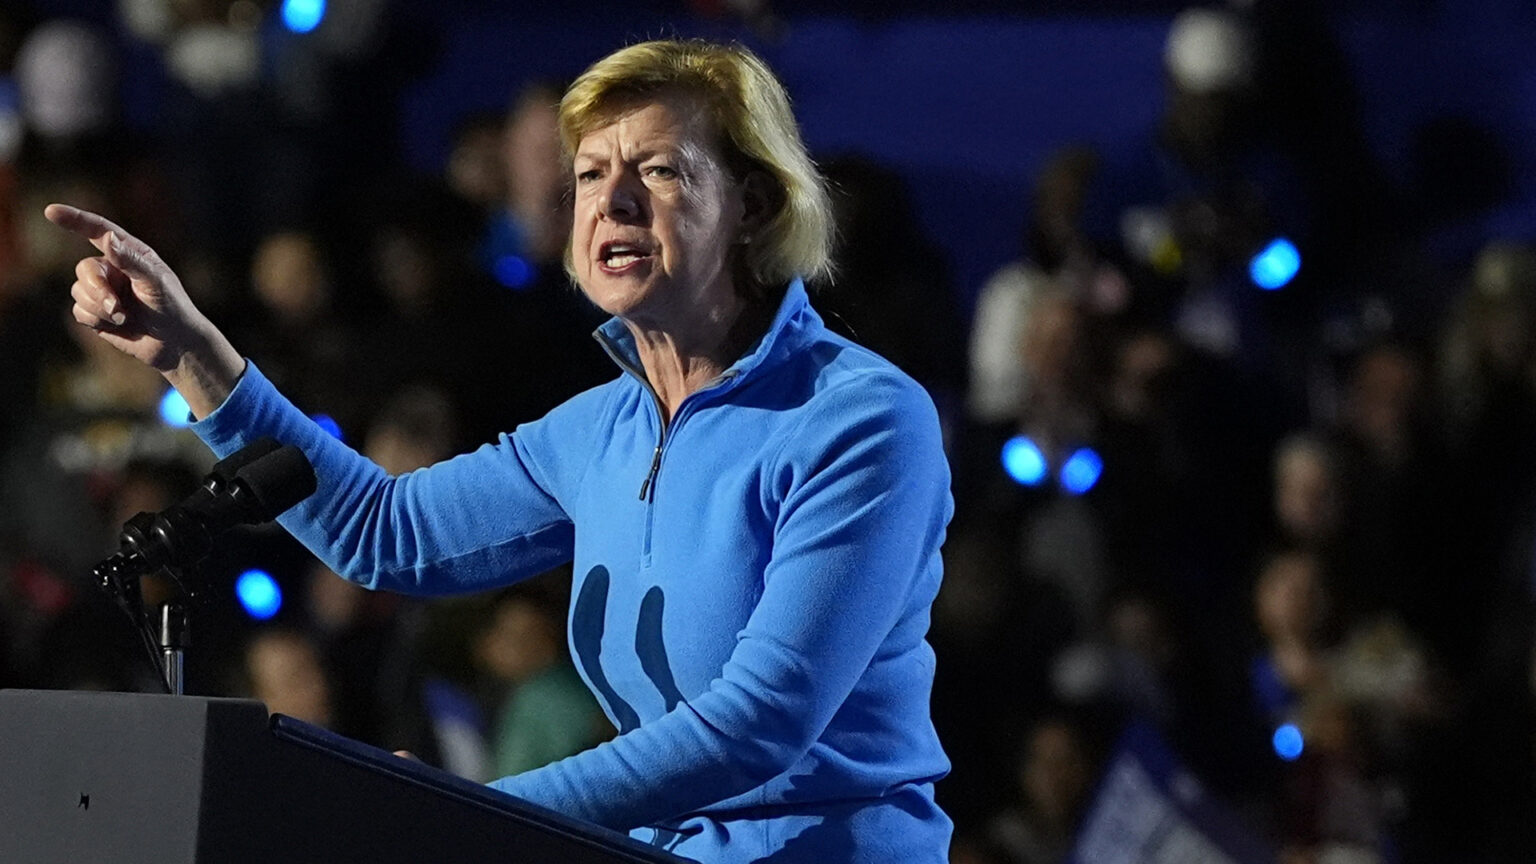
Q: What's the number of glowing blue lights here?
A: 9